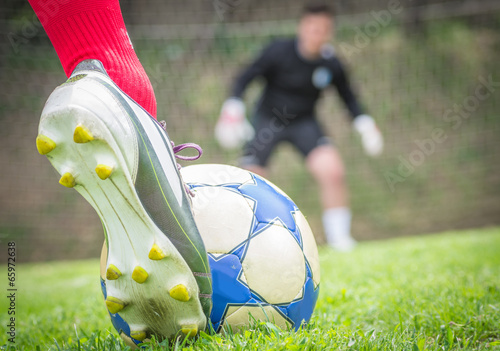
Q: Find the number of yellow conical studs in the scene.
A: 11